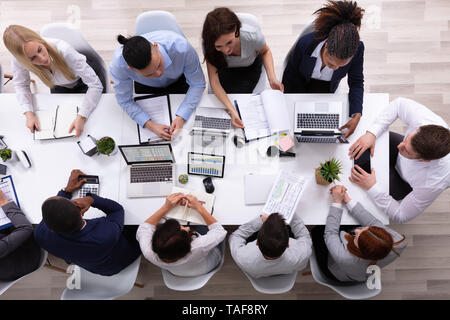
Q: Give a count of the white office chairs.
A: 9